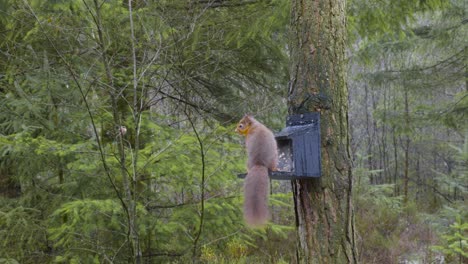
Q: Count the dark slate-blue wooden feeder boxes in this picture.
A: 1